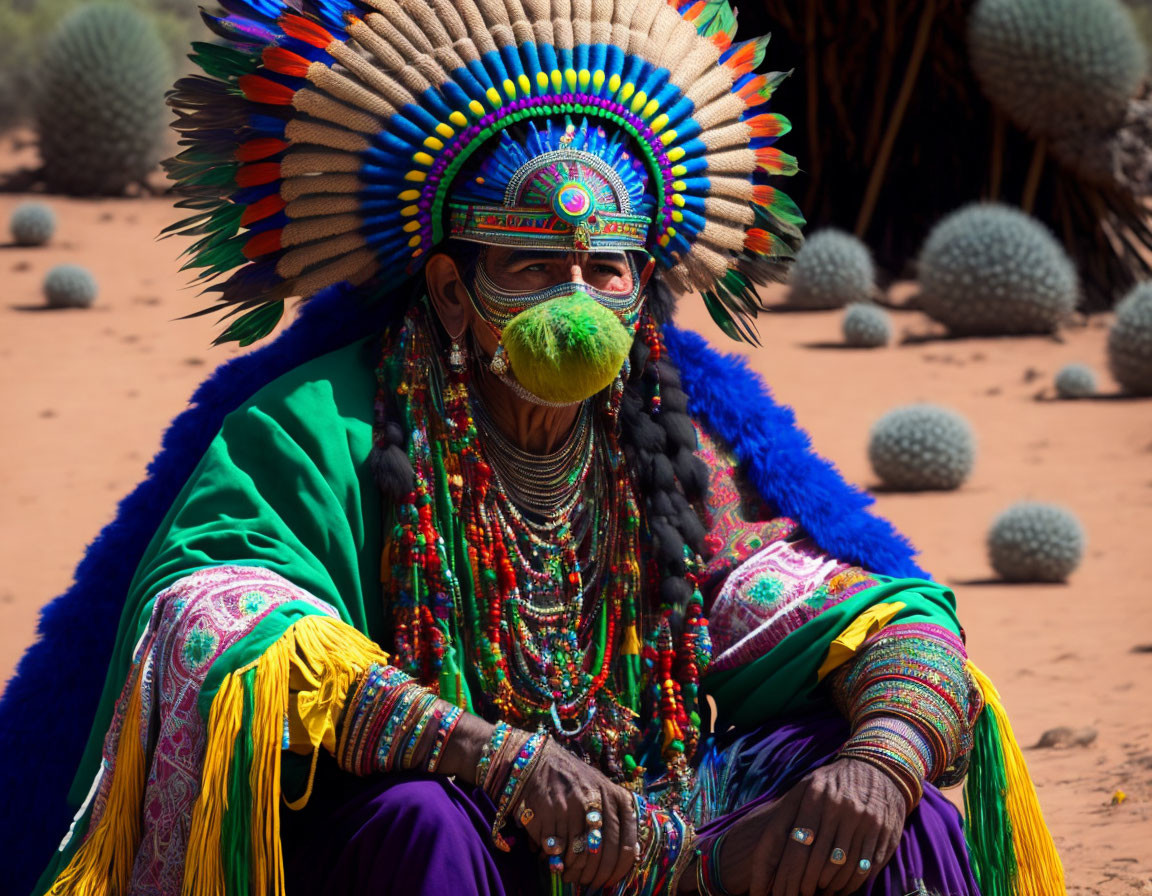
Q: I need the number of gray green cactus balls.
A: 11